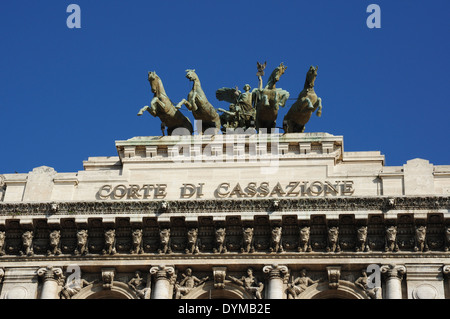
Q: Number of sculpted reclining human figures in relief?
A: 6